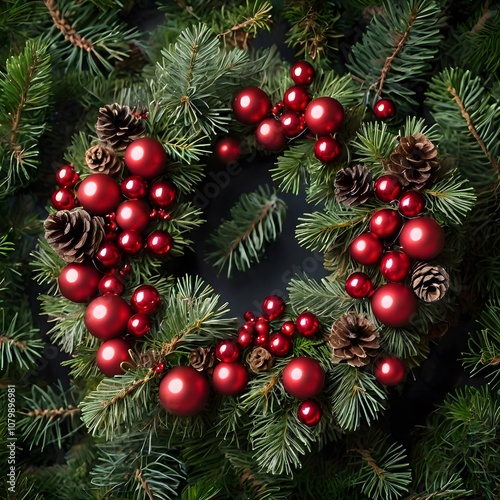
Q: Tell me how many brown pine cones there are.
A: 9